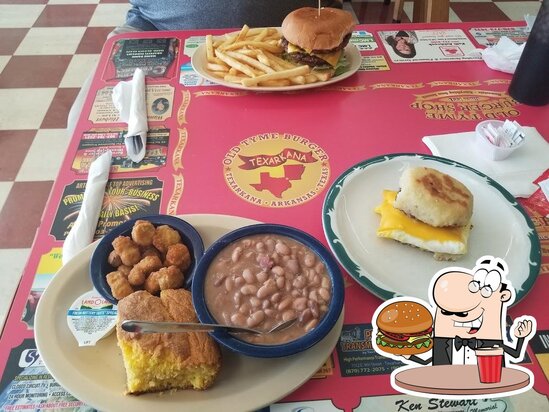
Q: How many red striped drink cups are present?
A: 1